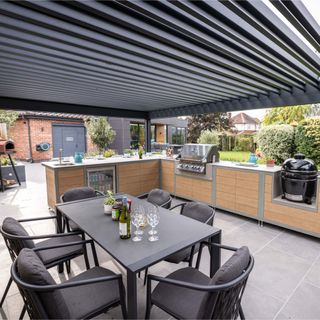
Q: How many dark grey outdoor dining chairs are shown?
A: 6